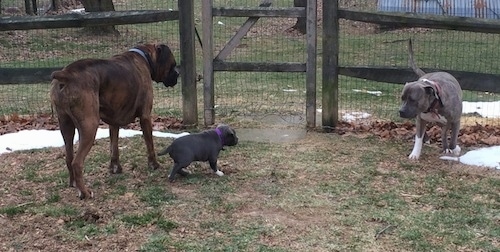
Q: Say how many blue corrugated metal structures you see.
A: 1